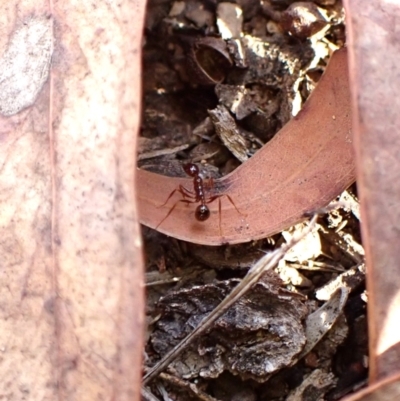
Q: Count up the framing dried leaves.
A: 2